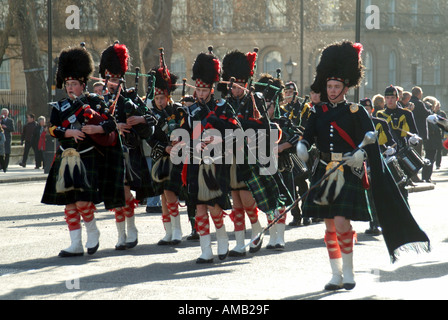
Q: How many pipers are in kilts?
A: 6